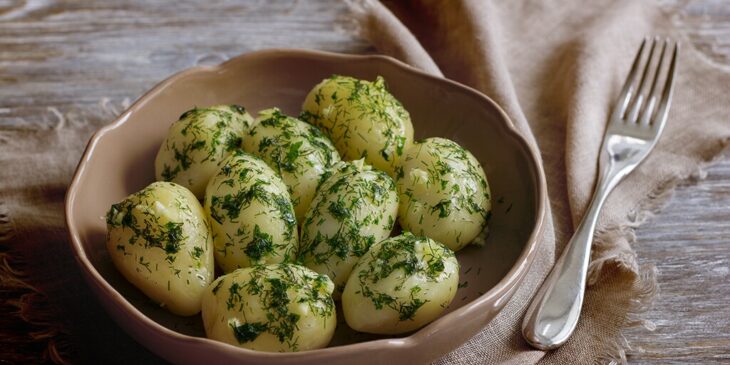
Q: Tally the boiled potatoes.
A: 9